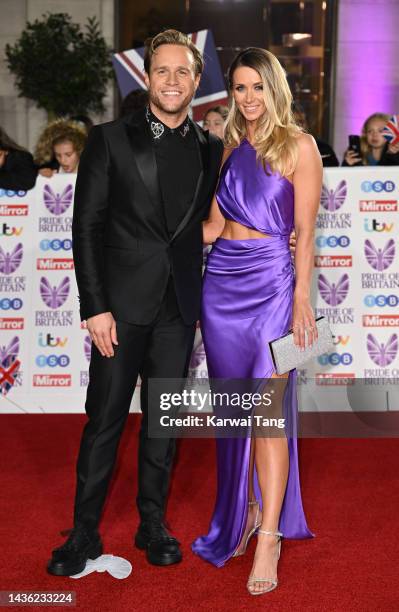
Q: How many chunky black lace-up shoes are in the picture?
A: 2